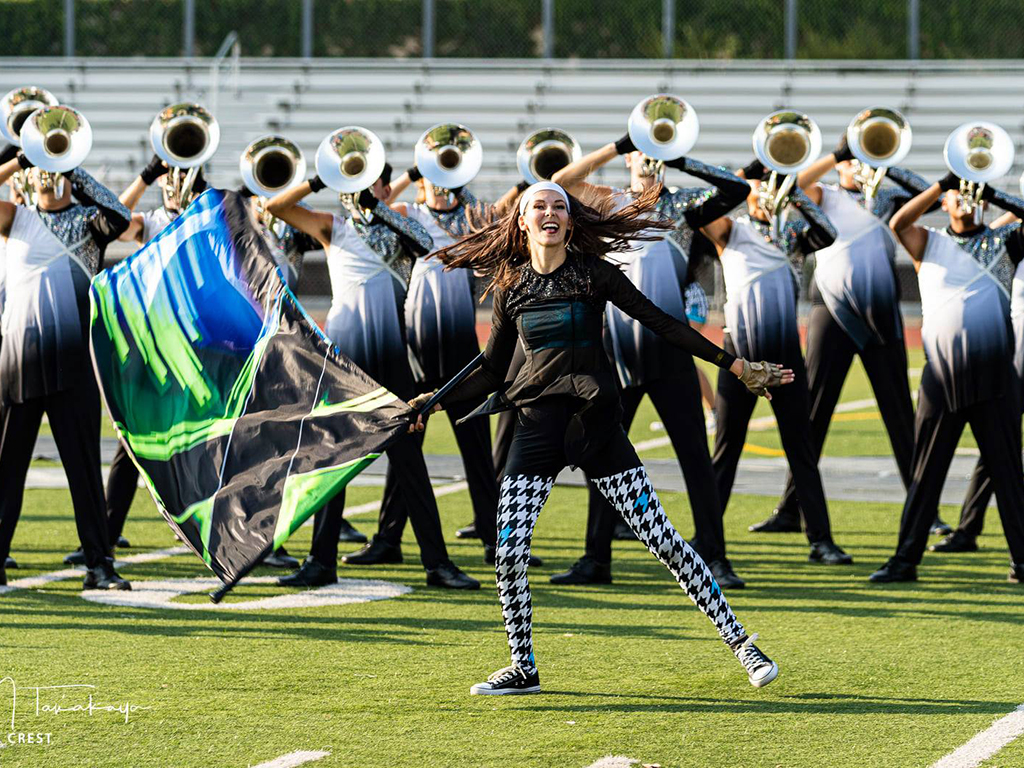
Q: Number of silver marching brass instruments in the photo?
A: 11